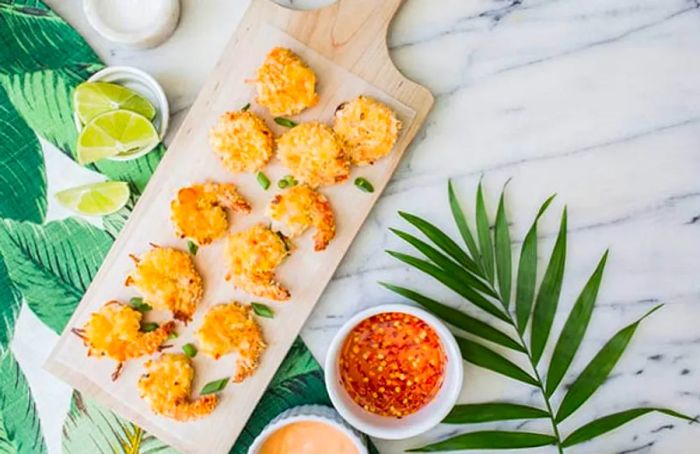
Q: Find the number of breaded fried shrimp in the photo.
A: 11